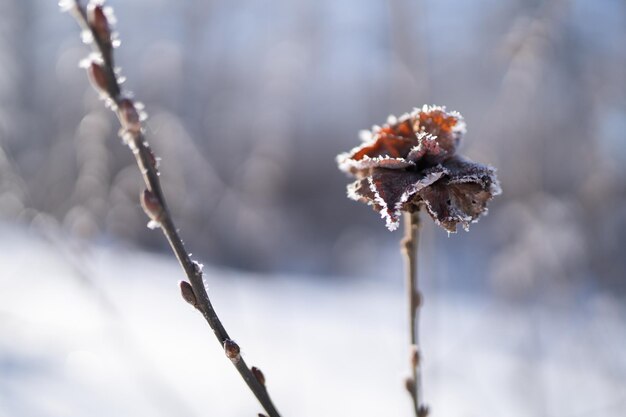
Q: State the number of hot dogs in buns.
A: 0